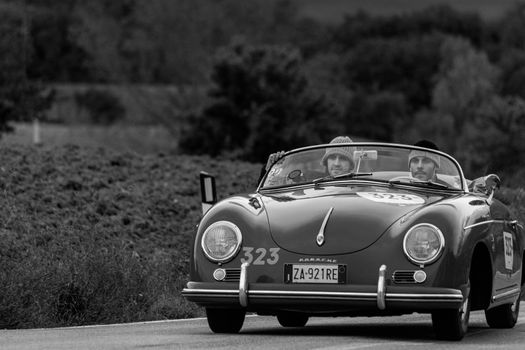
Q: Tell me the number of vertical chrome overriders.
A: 2